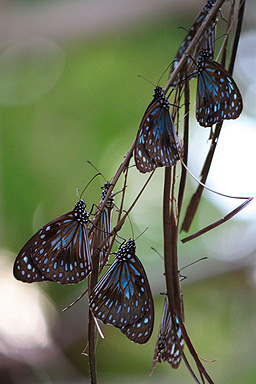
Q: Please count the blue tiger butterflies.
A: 7